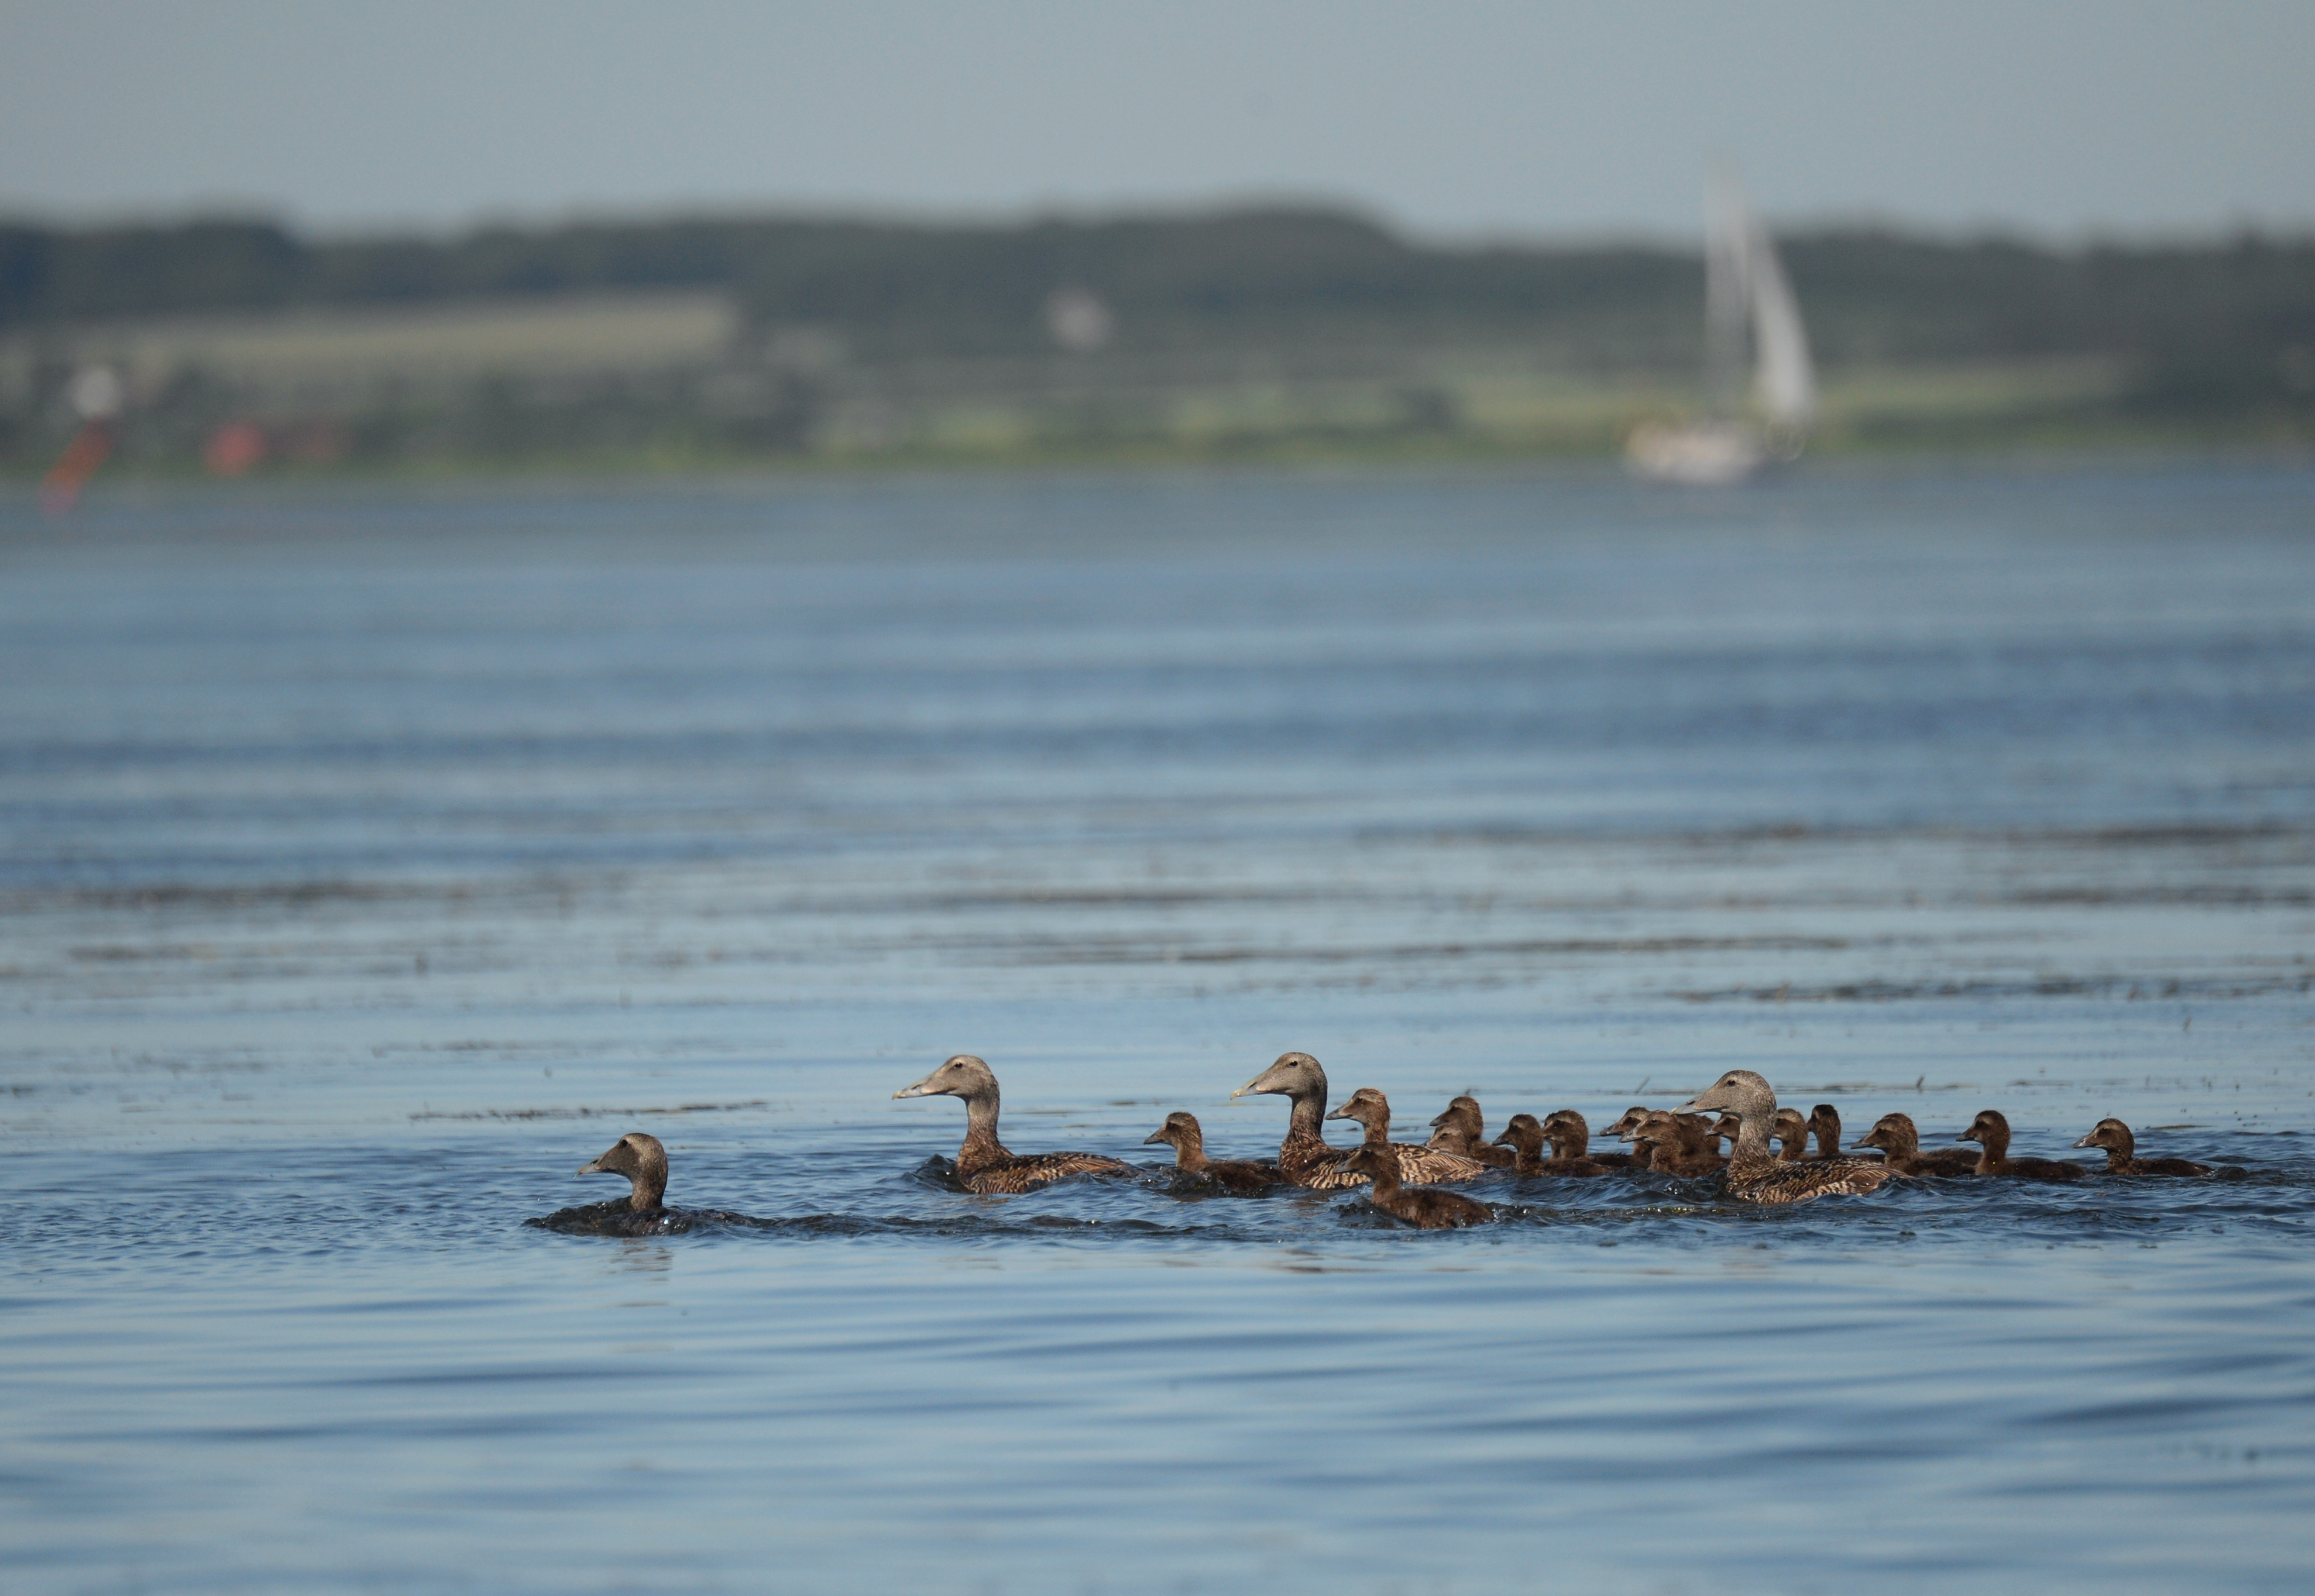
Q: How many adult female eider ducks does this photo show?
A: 4